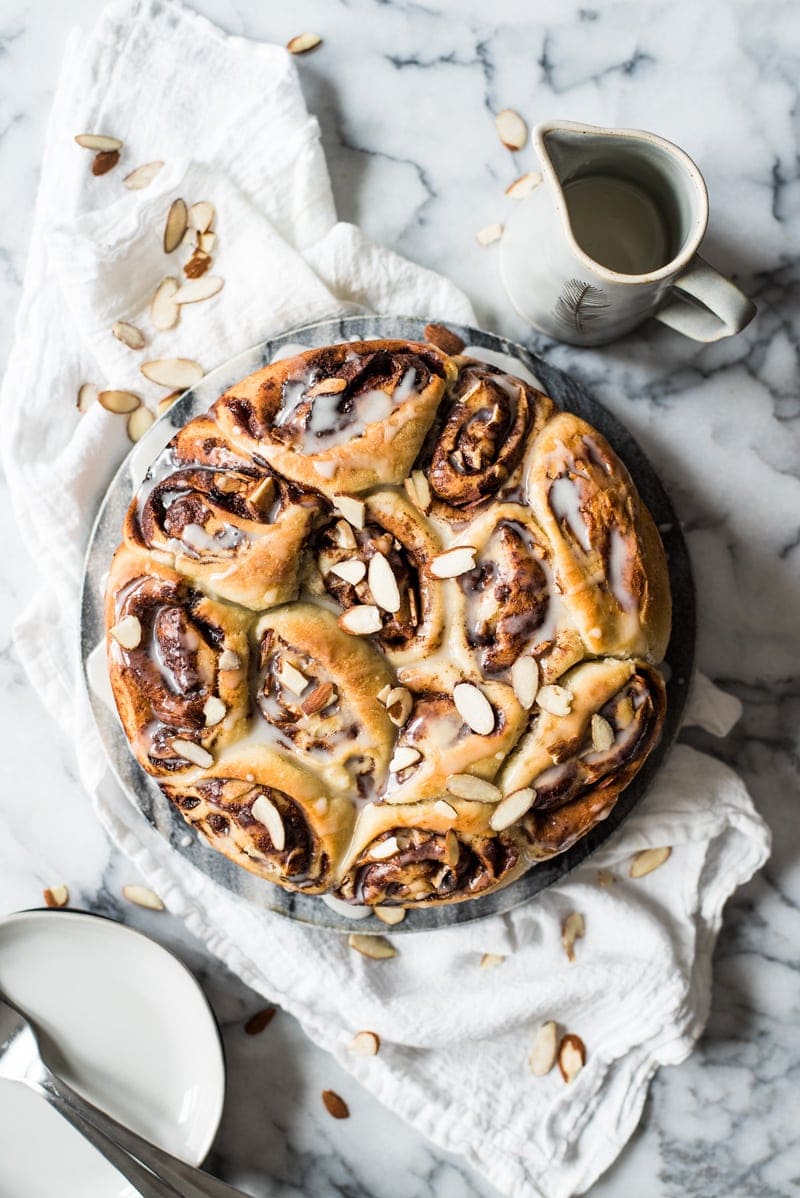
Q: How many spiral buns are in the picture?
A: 12